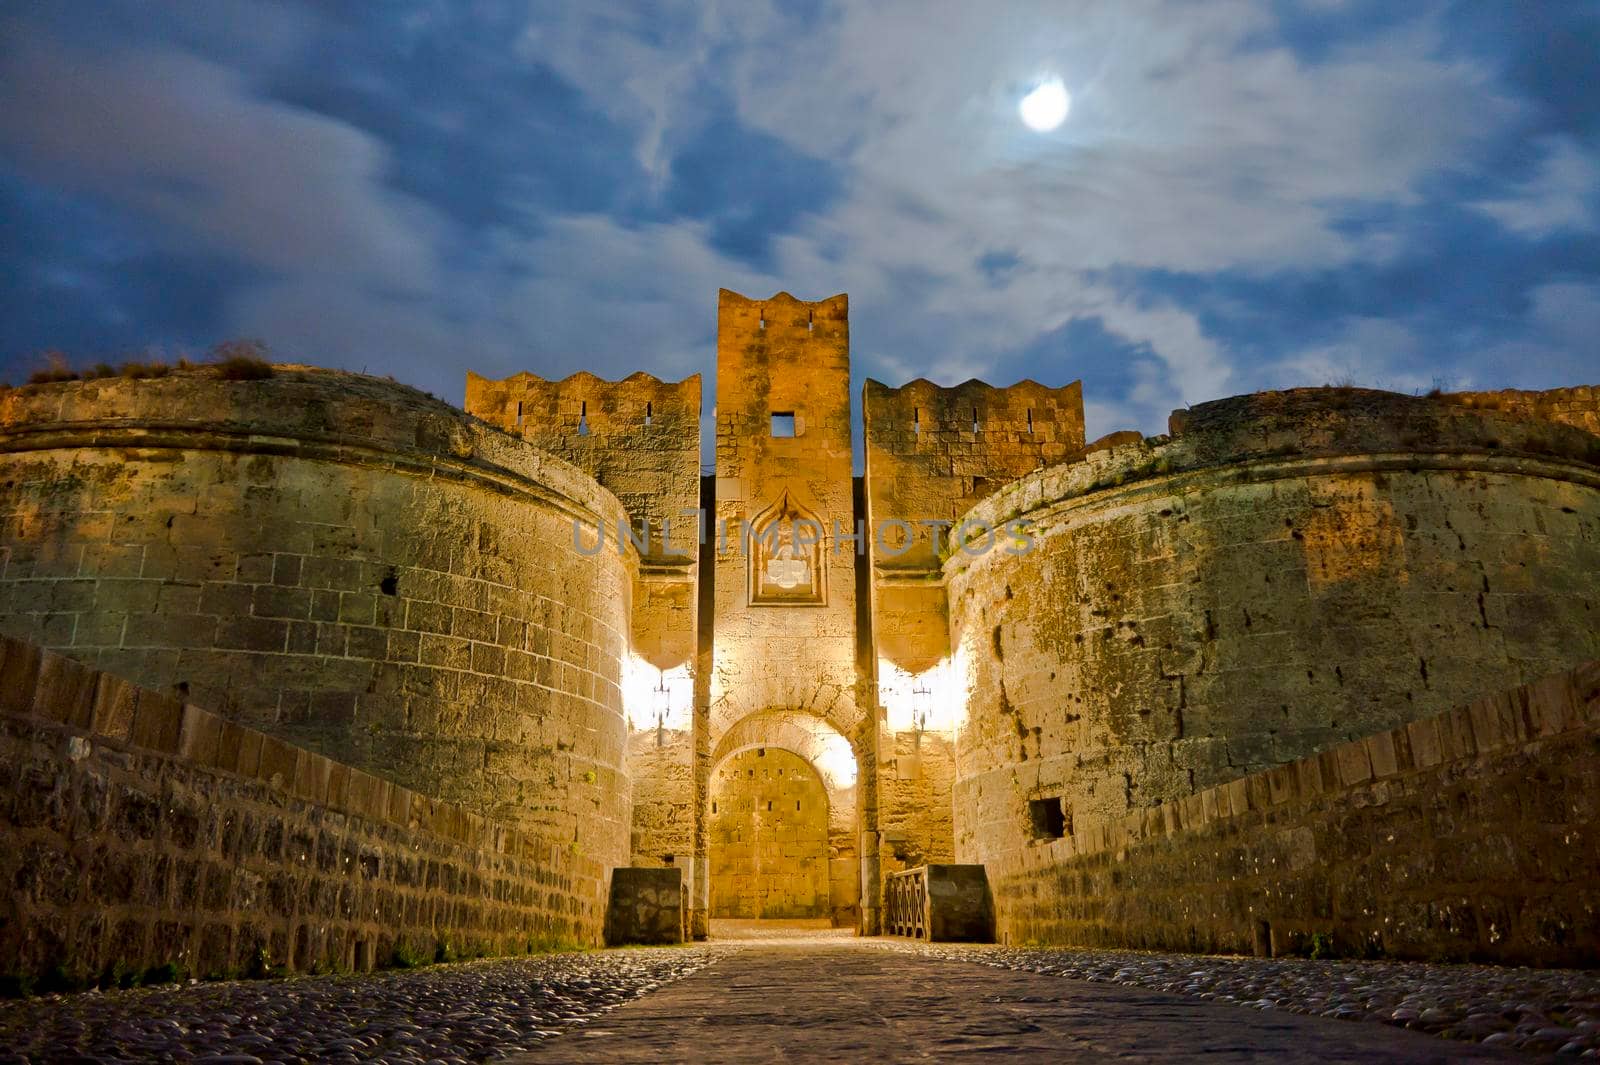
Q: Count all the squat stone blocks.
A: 2